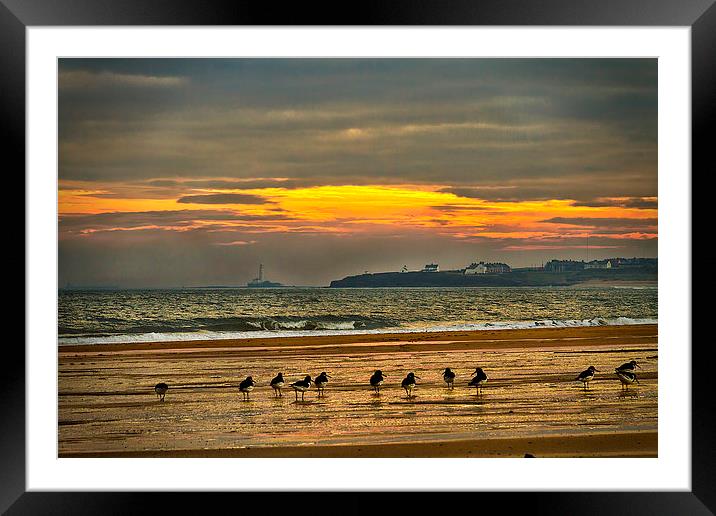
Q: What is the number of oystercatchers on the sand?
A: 12